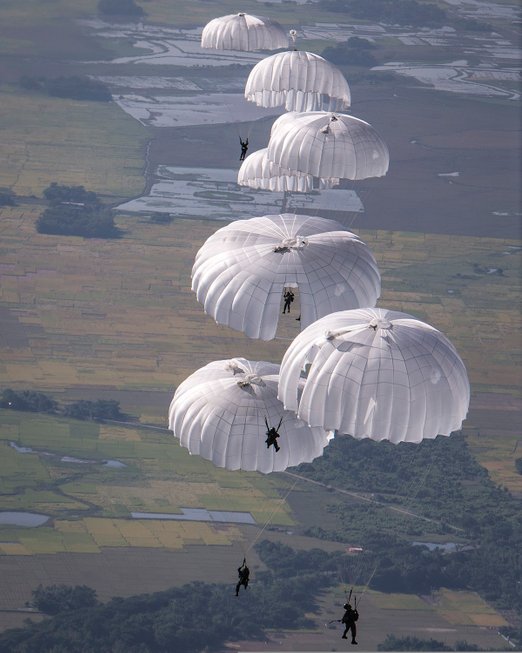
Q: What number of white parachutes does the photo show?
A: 7